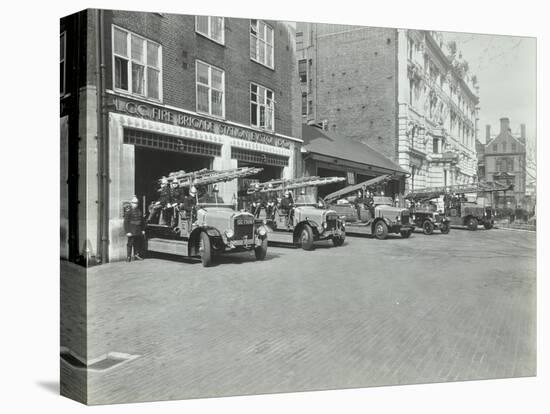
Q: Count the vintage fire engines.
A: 5